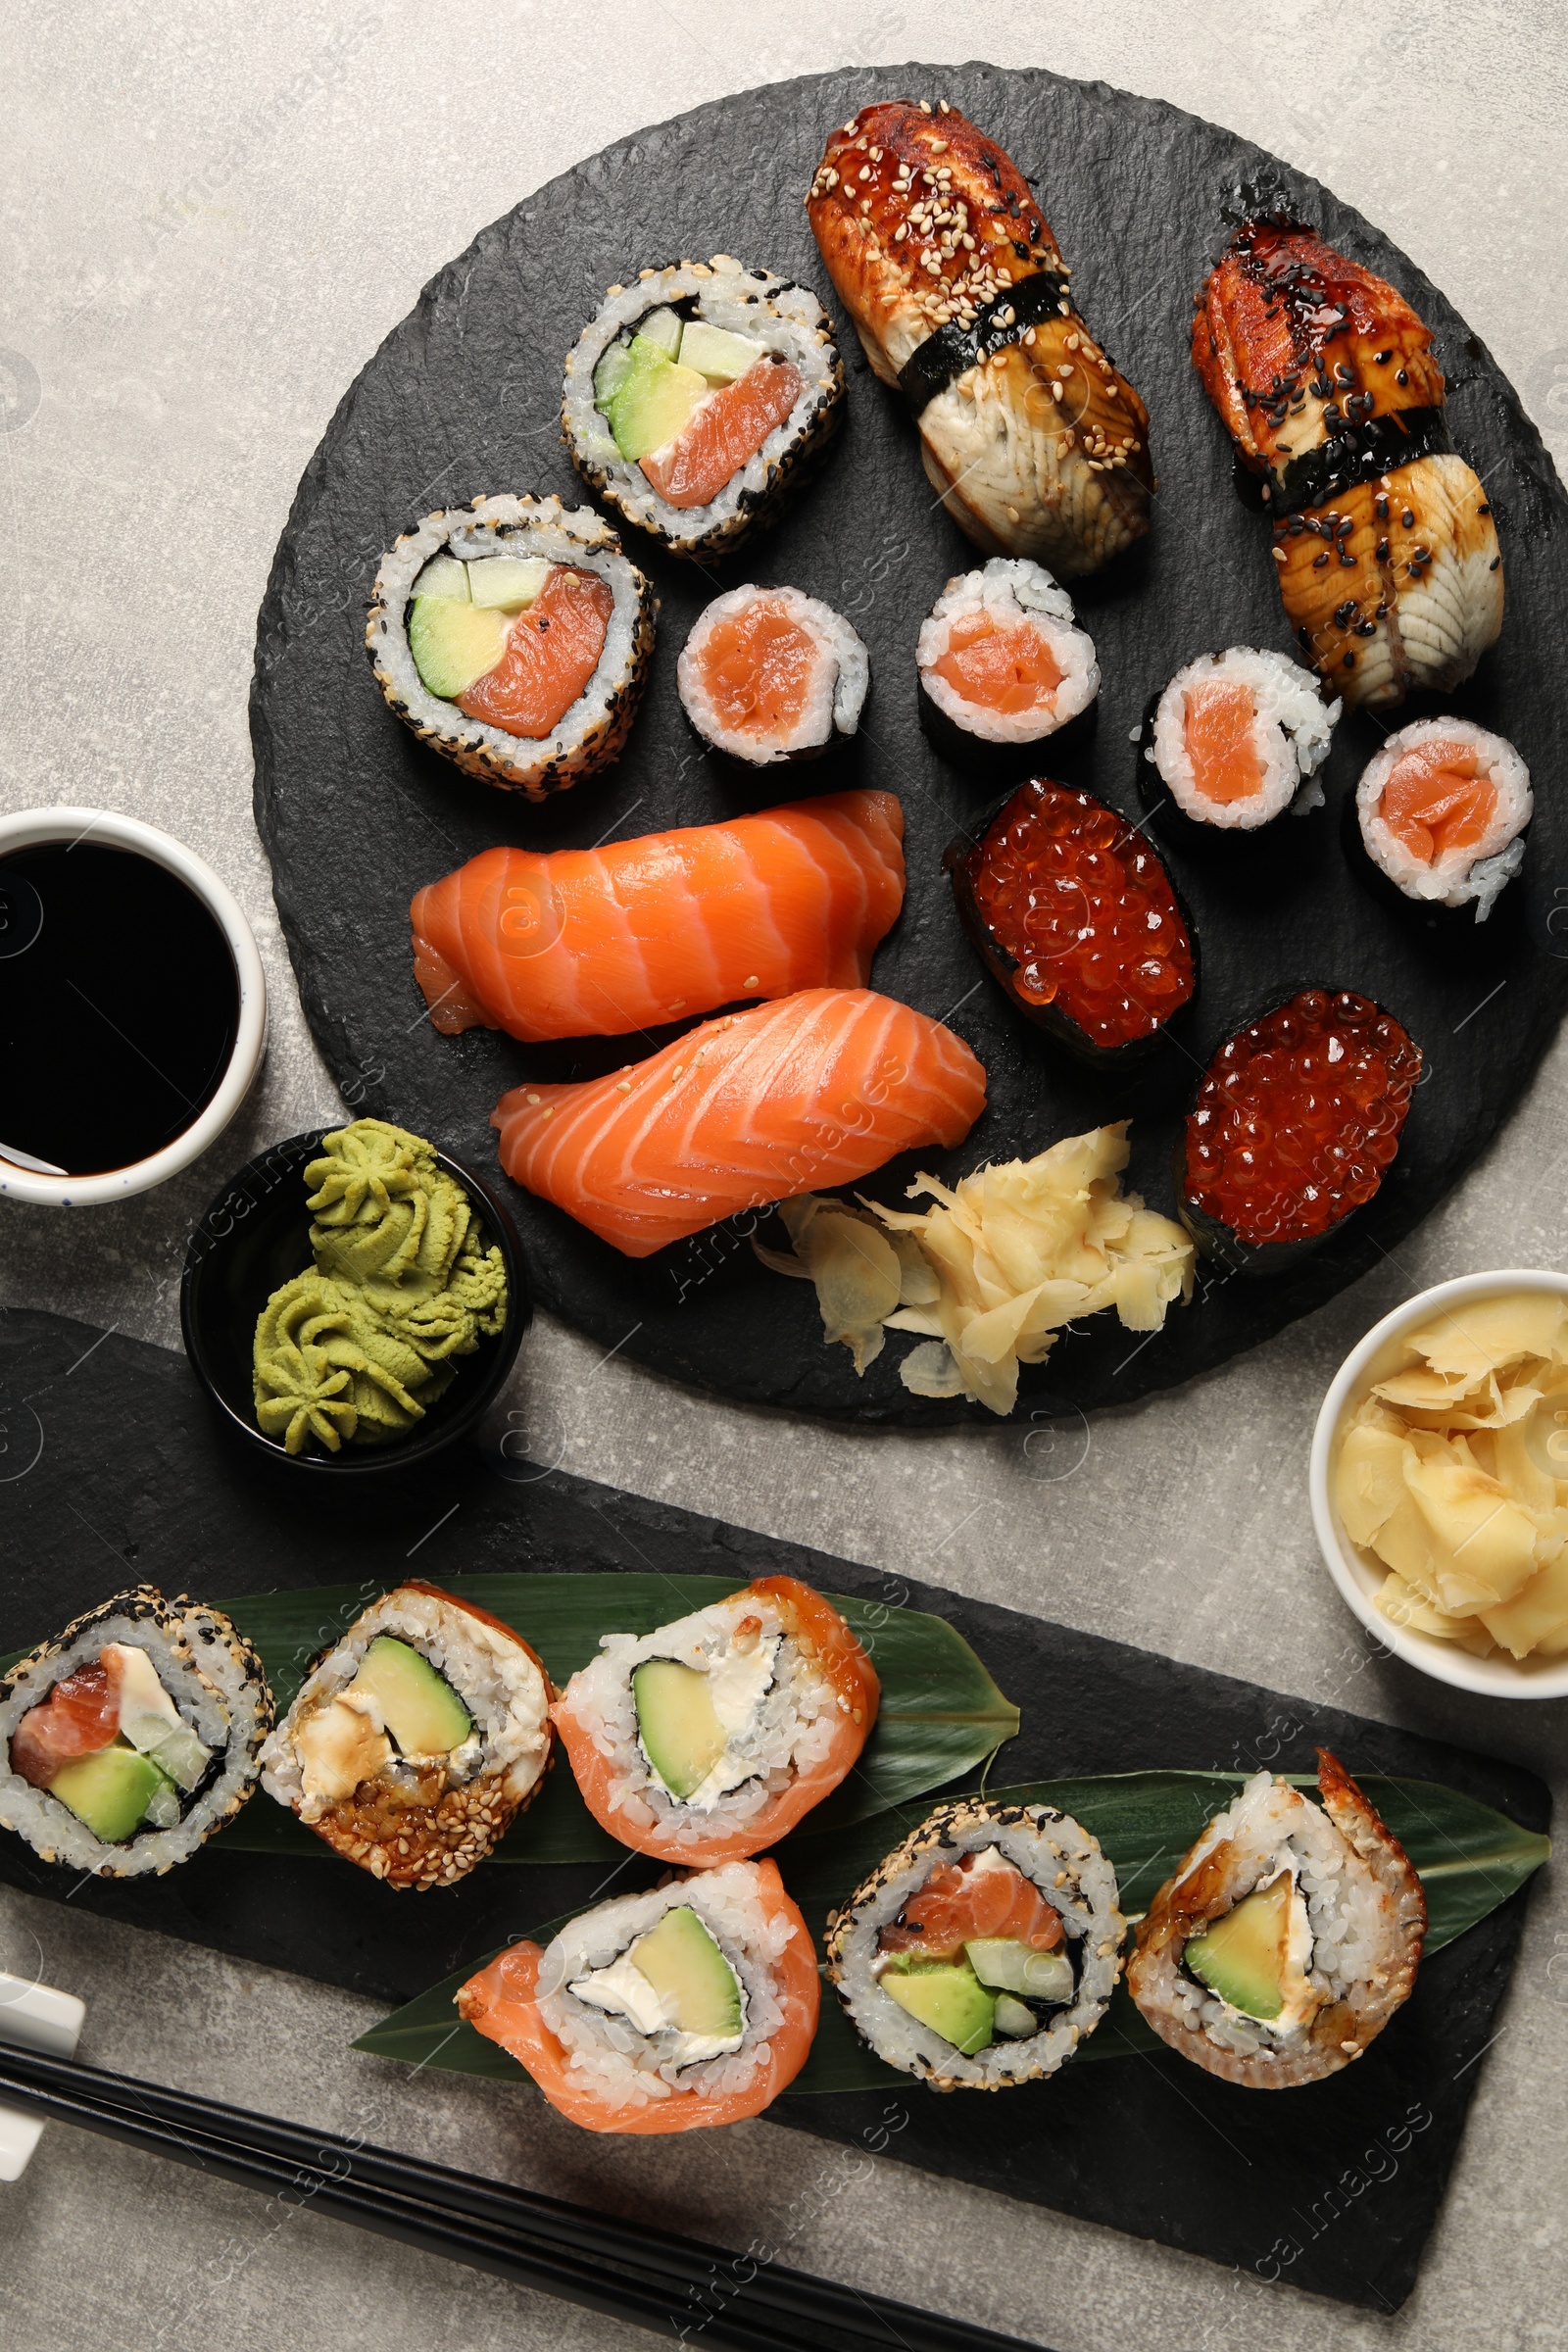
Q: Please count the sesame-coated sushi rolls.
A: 4